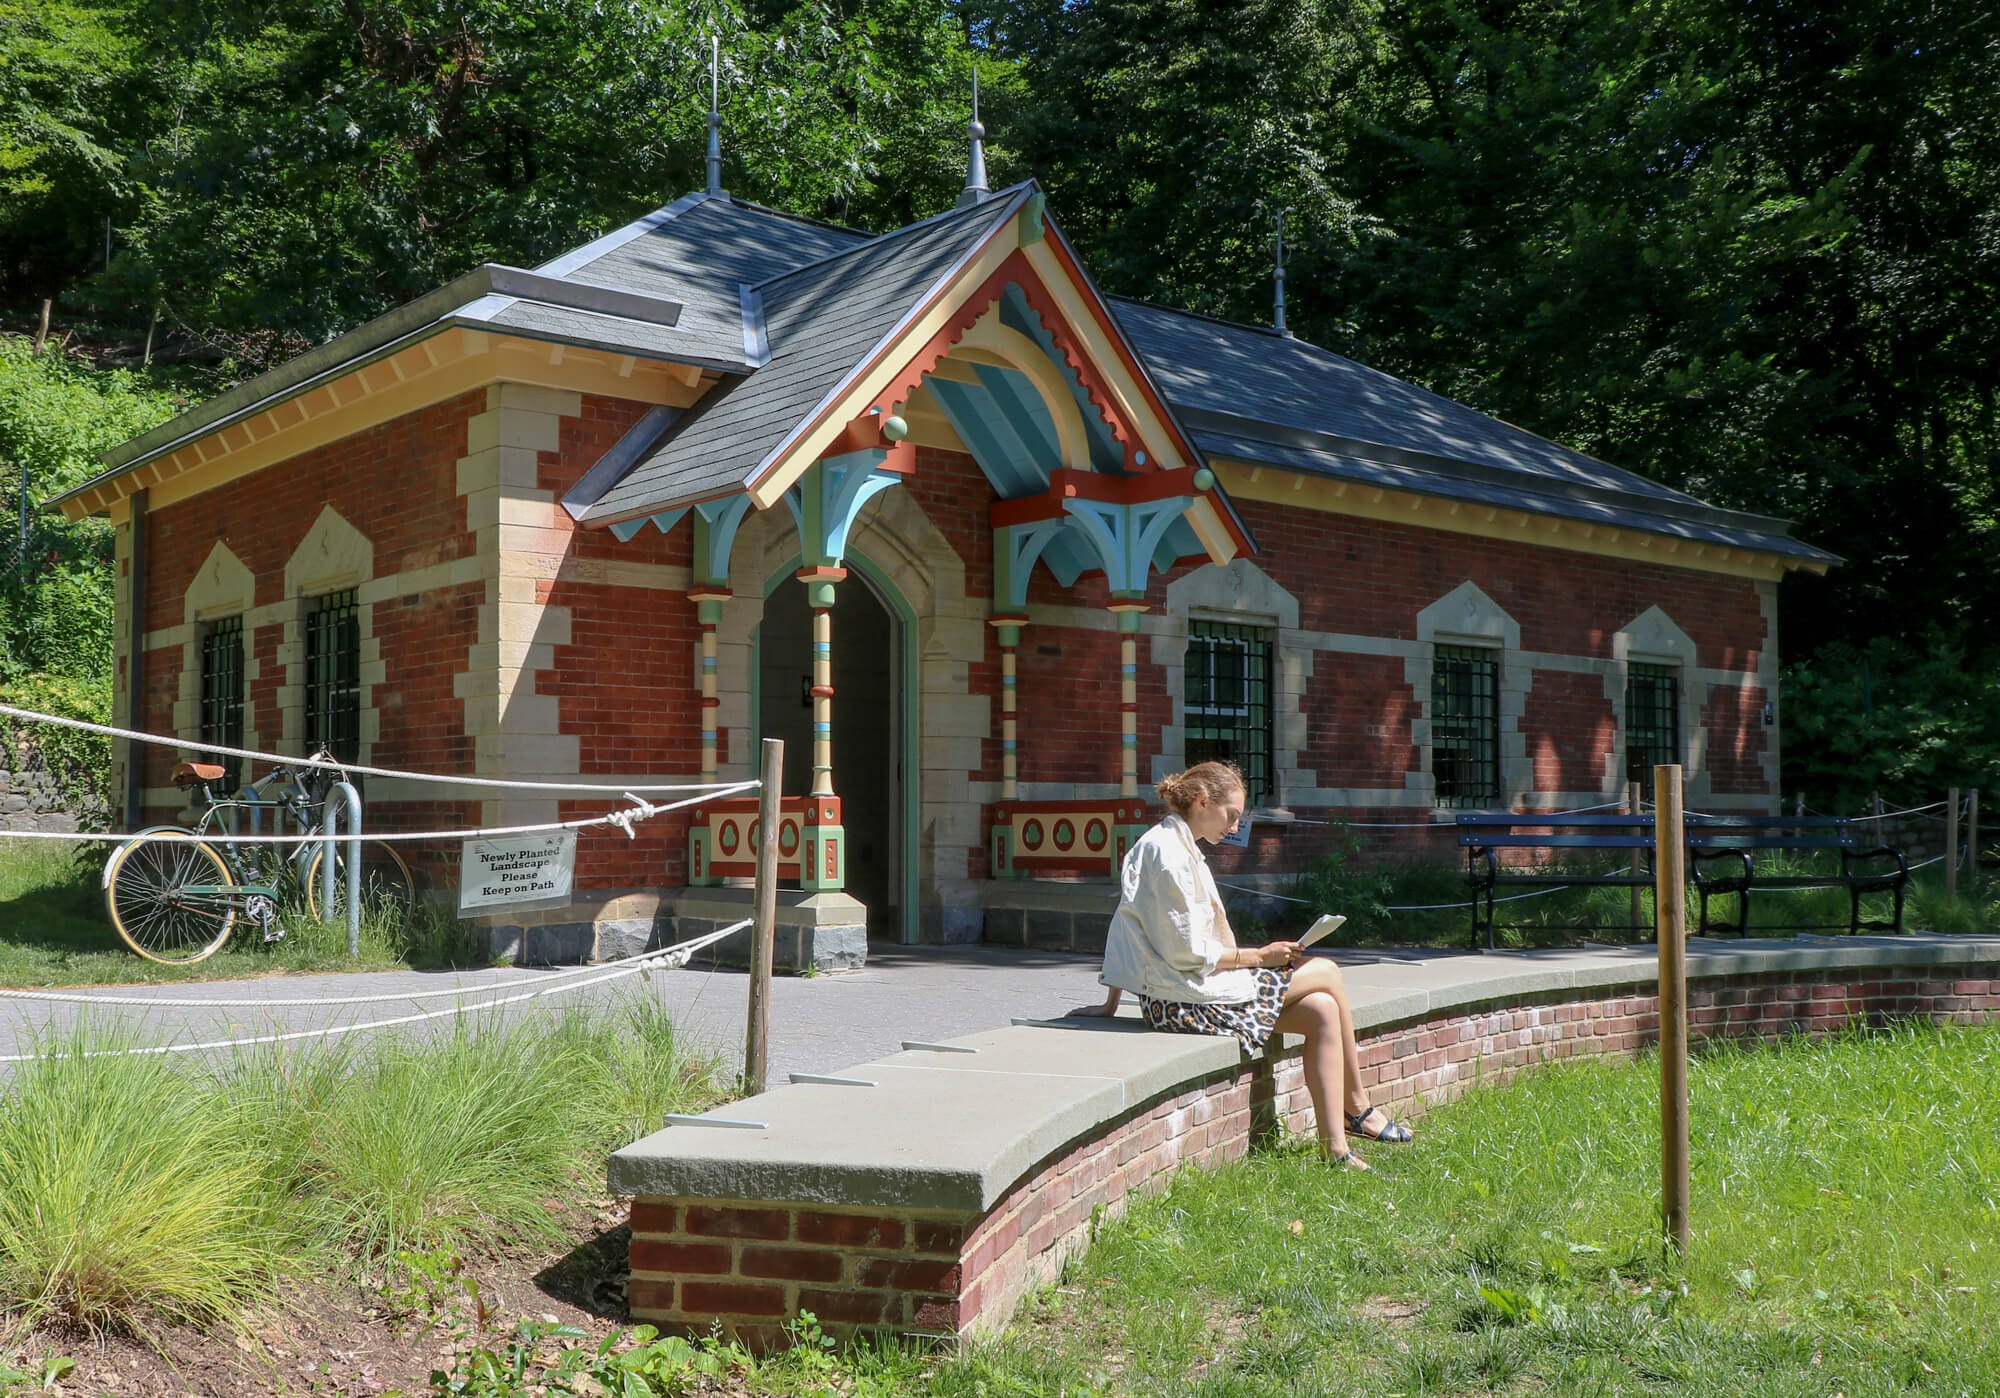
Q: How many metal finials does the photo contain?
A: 3